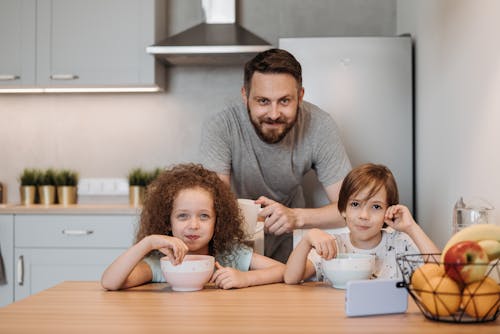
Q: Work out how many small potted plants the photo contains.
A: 5